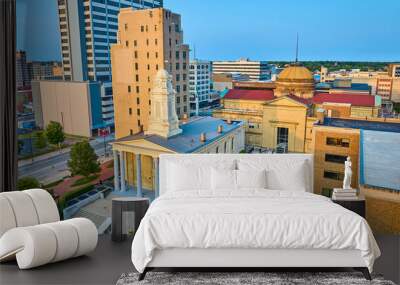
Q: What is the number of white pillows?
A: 4